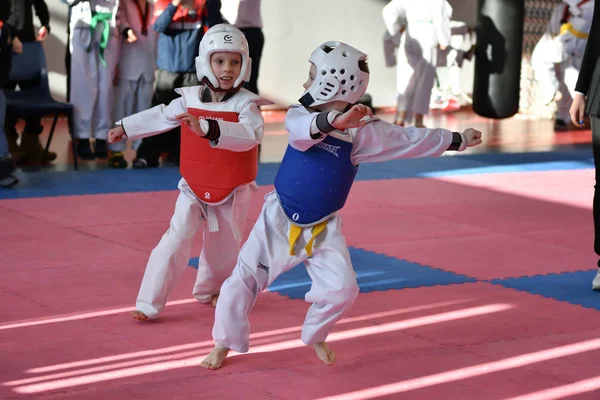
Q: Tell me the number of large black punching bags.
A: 1